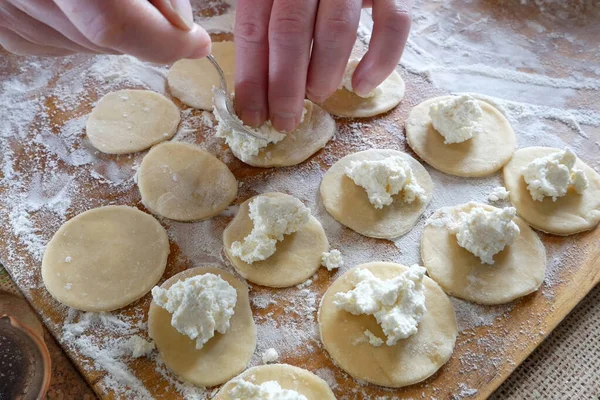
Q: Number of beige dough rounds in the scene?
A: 14